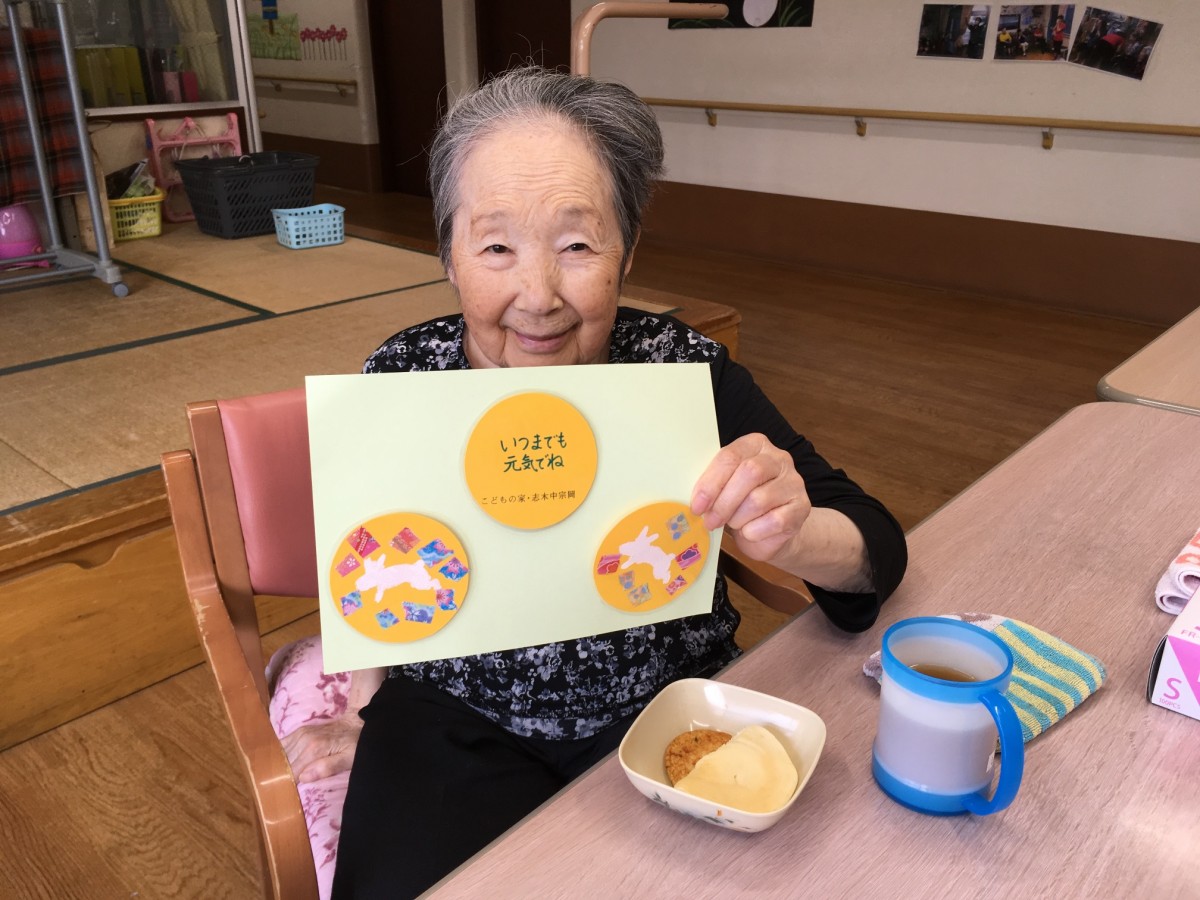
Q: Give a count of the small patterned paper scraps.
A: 15